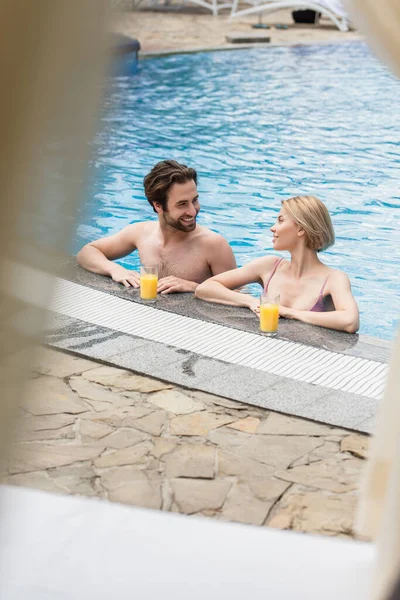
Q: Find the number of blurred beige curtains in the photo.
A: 2